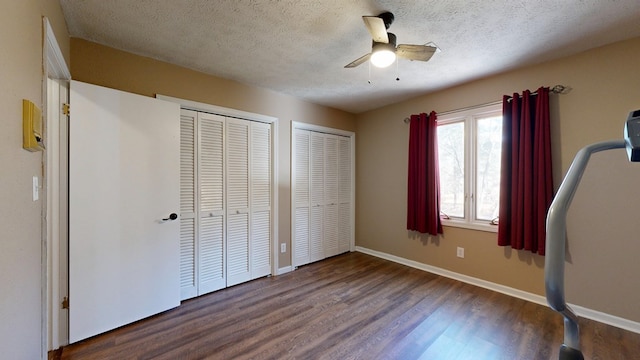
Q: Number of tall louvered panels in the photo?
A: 8